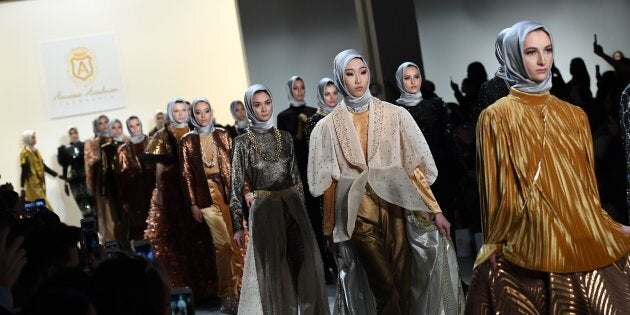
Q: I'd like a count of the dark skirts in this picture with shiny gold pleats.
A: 1